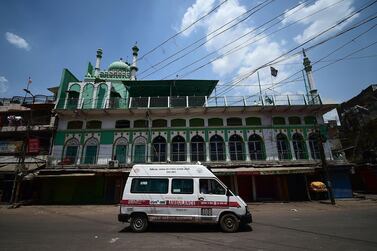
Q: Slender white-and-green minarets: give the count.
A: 3